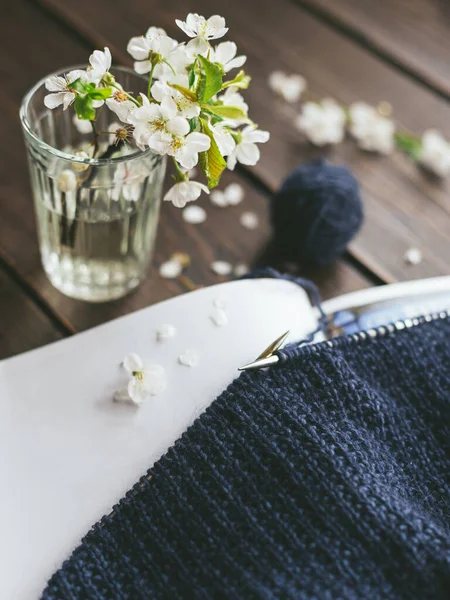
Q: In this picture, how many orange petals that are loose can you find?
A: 0